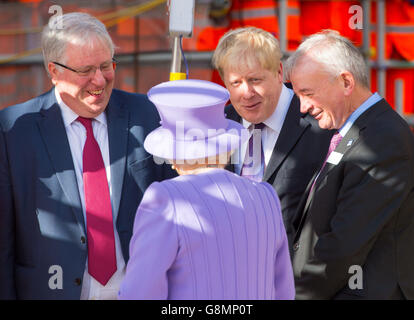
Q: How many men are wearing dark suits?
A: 3